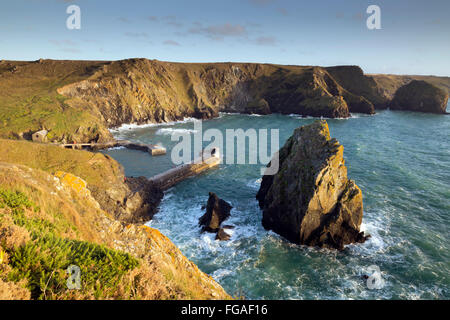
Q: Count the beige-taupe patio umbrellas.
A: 0